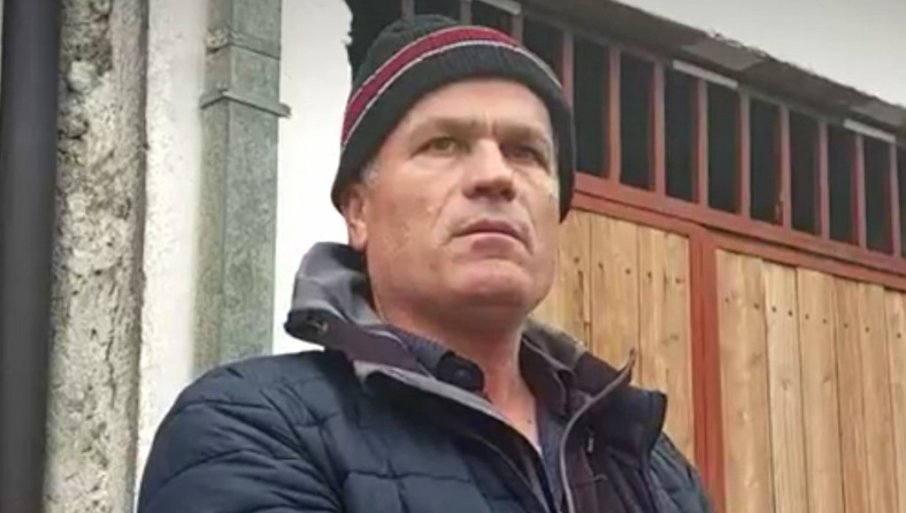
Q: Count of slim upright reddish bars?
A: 12